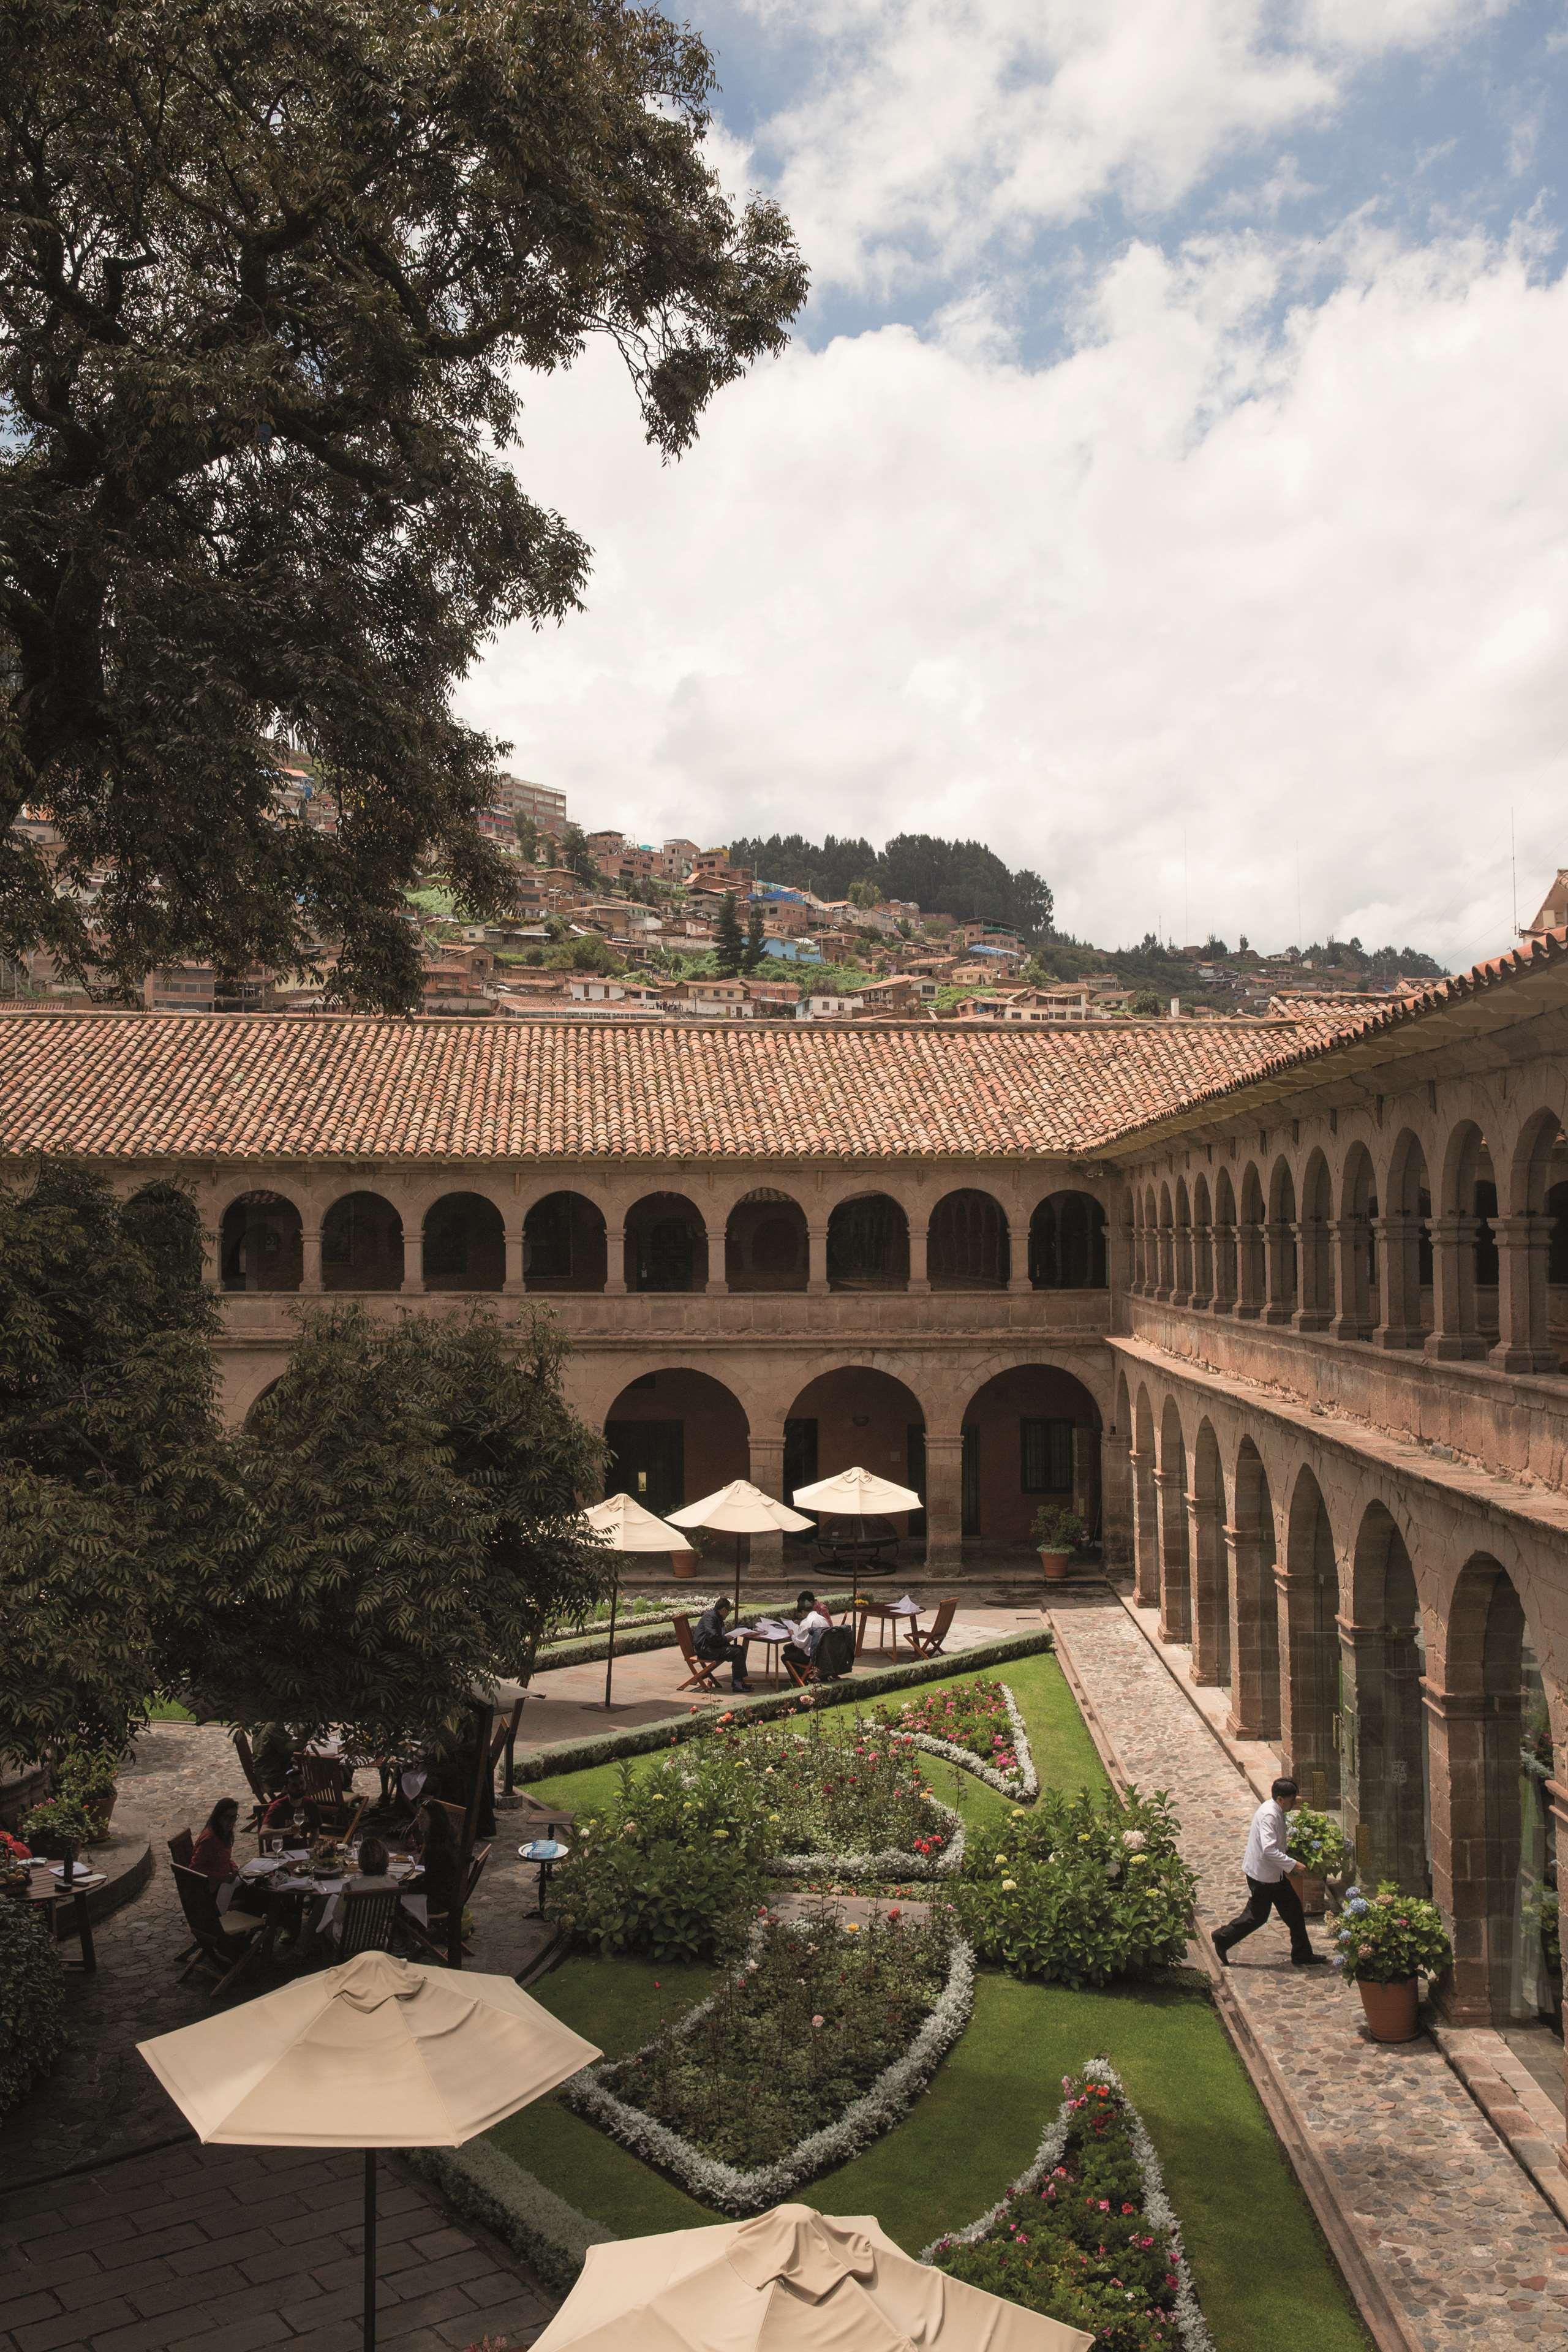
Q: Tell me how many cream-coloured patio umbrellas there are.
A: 5